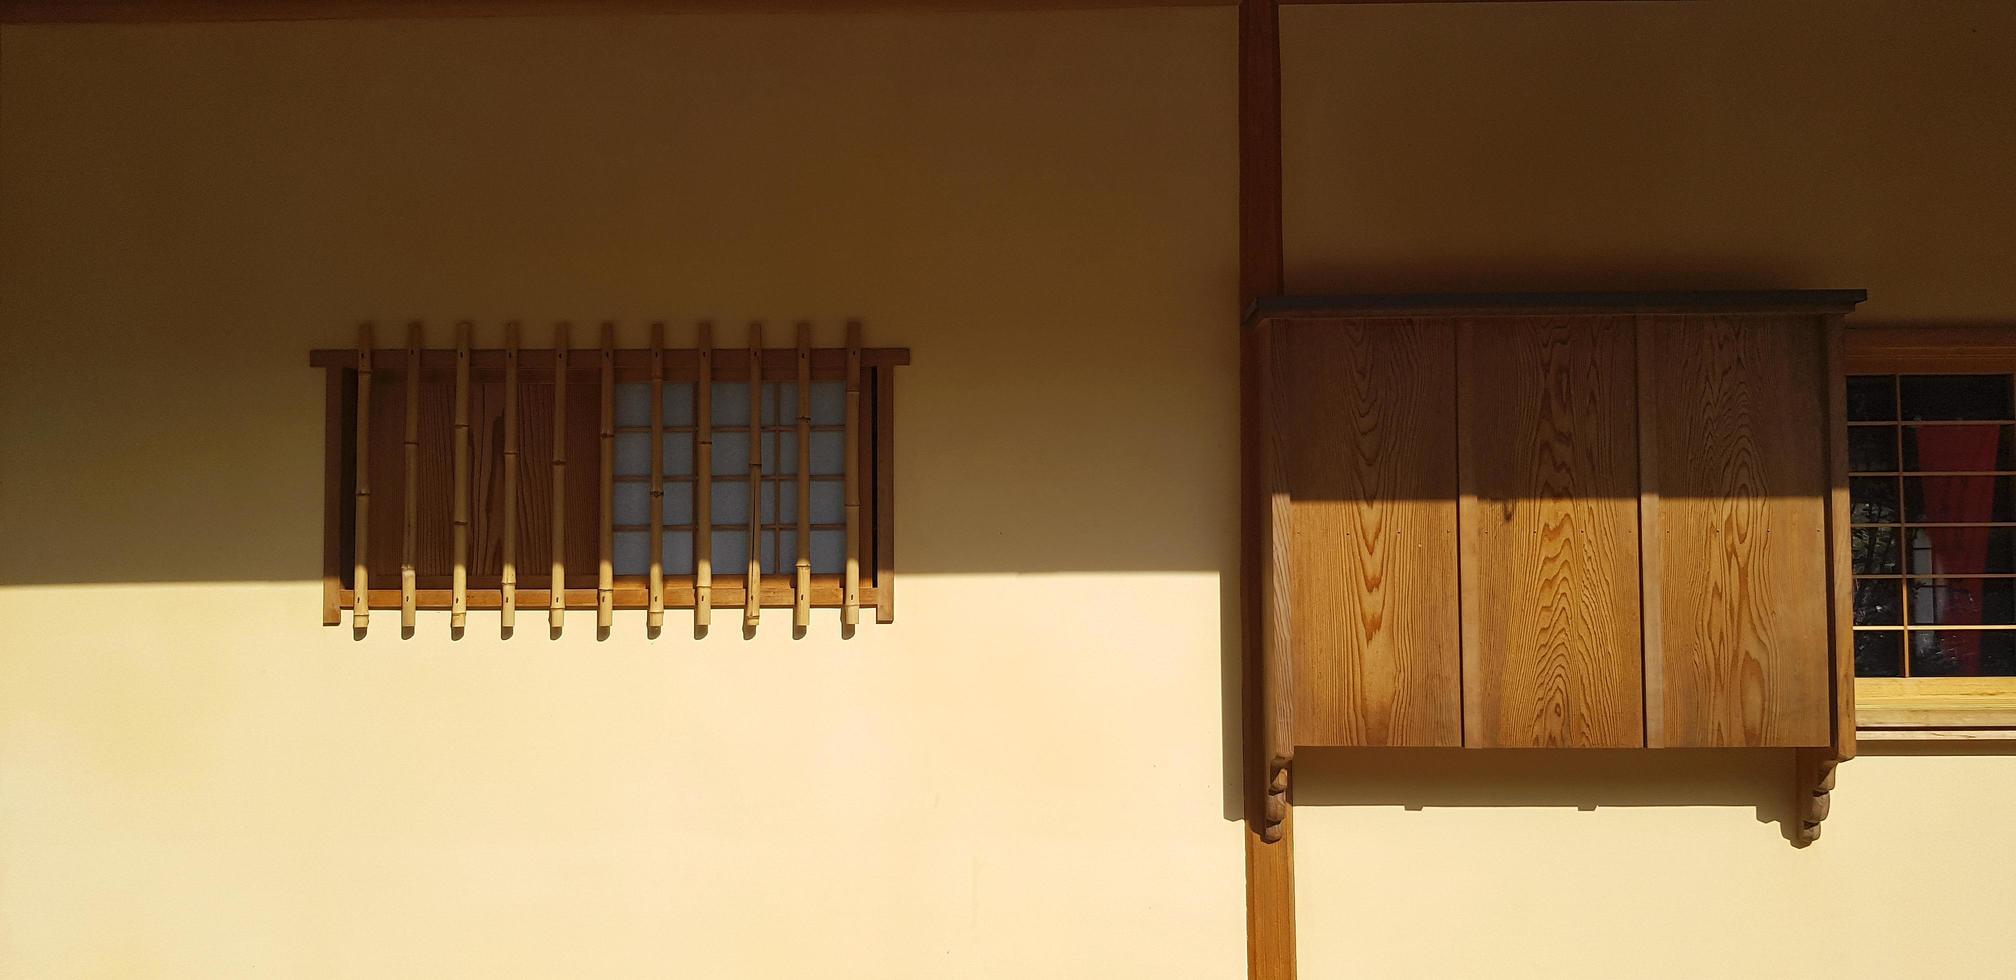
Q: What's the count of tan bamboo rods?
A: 11